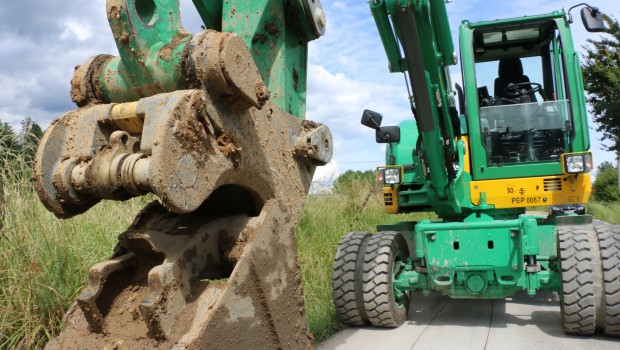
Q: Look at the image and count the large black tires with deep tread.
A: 4